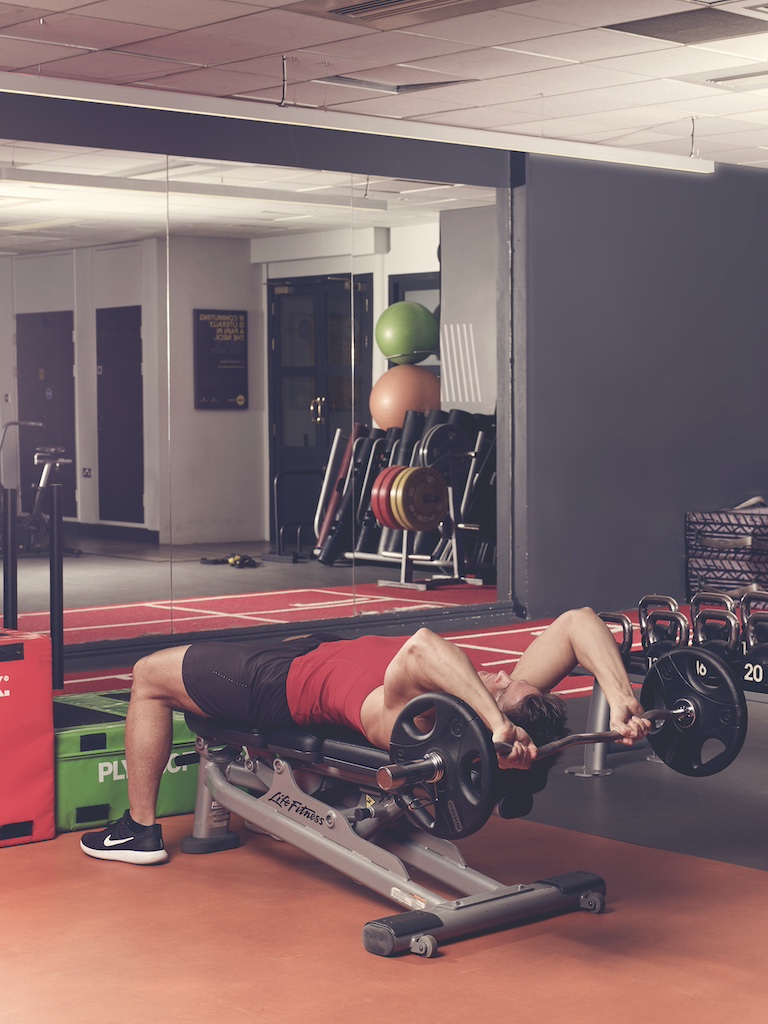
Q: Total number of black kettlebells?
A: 7